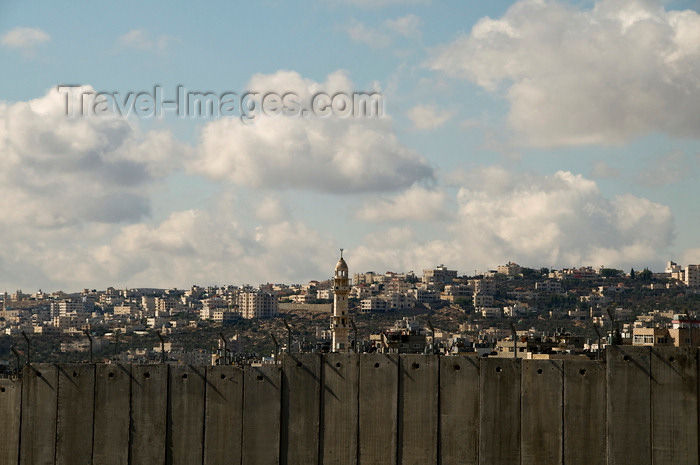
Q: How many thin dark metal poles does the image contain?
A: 13